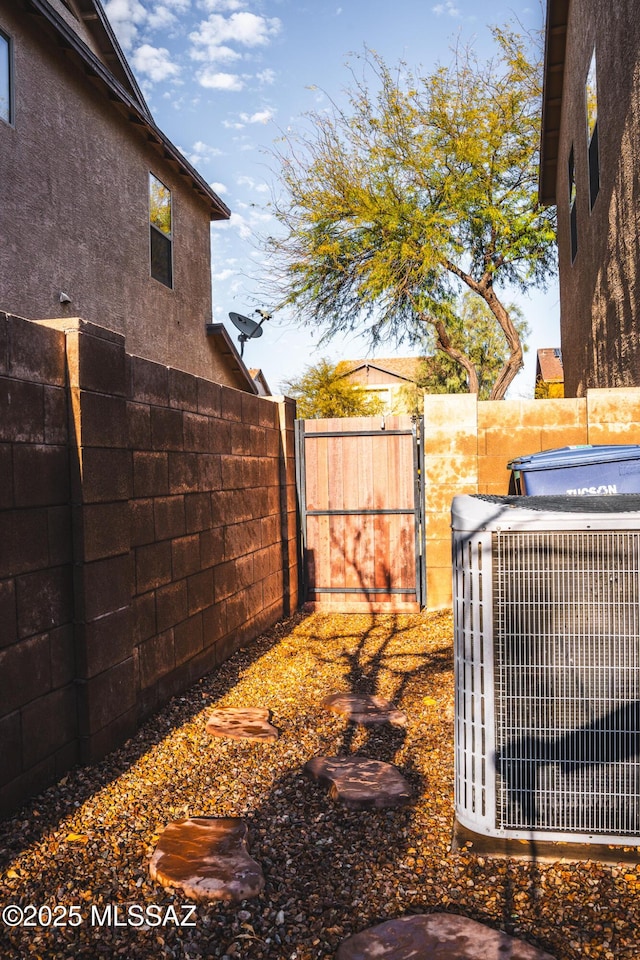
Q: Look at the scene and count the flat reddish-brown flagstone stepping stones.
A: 5